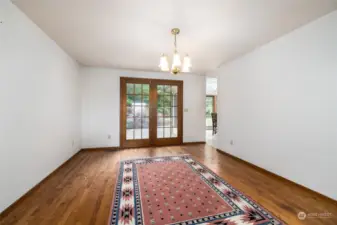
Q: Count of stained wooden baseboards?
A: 4